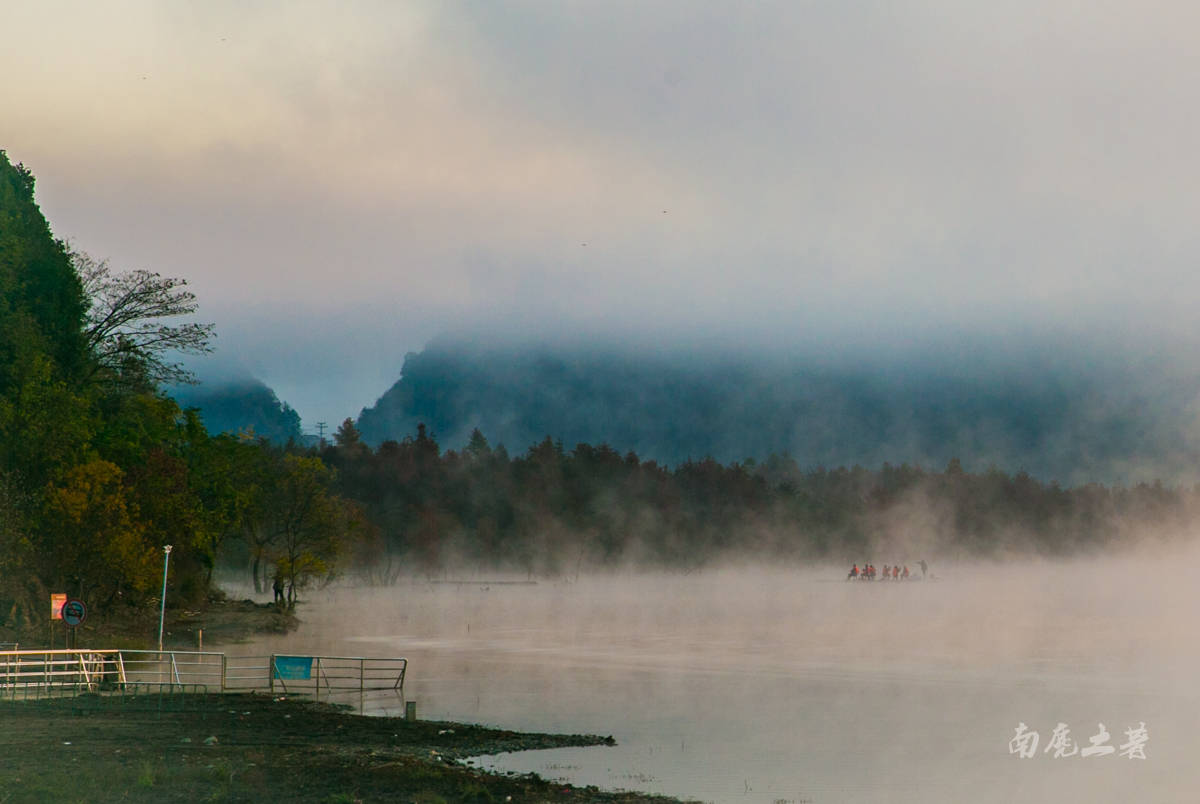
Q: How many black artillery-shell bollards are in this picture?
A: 0